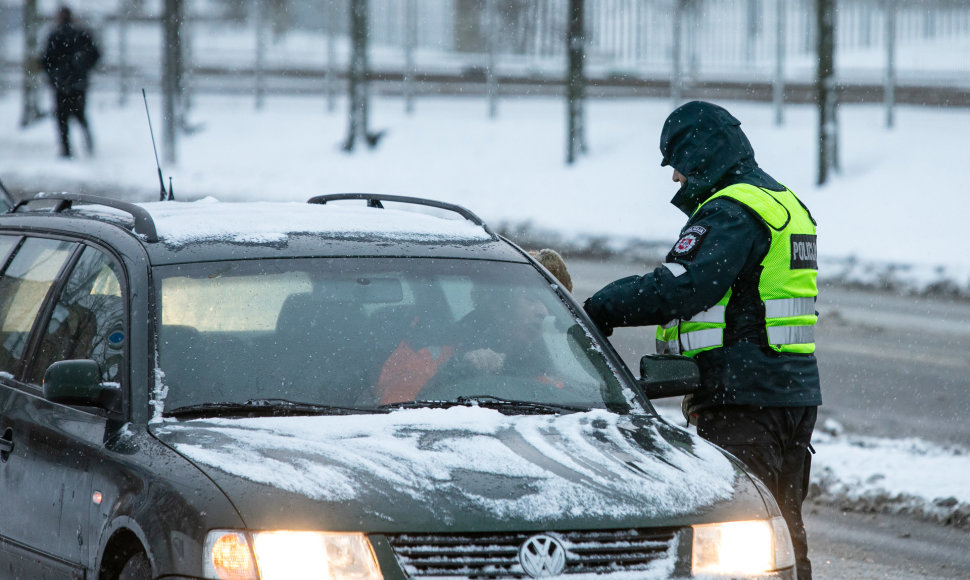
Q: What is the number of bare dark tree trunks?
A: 5